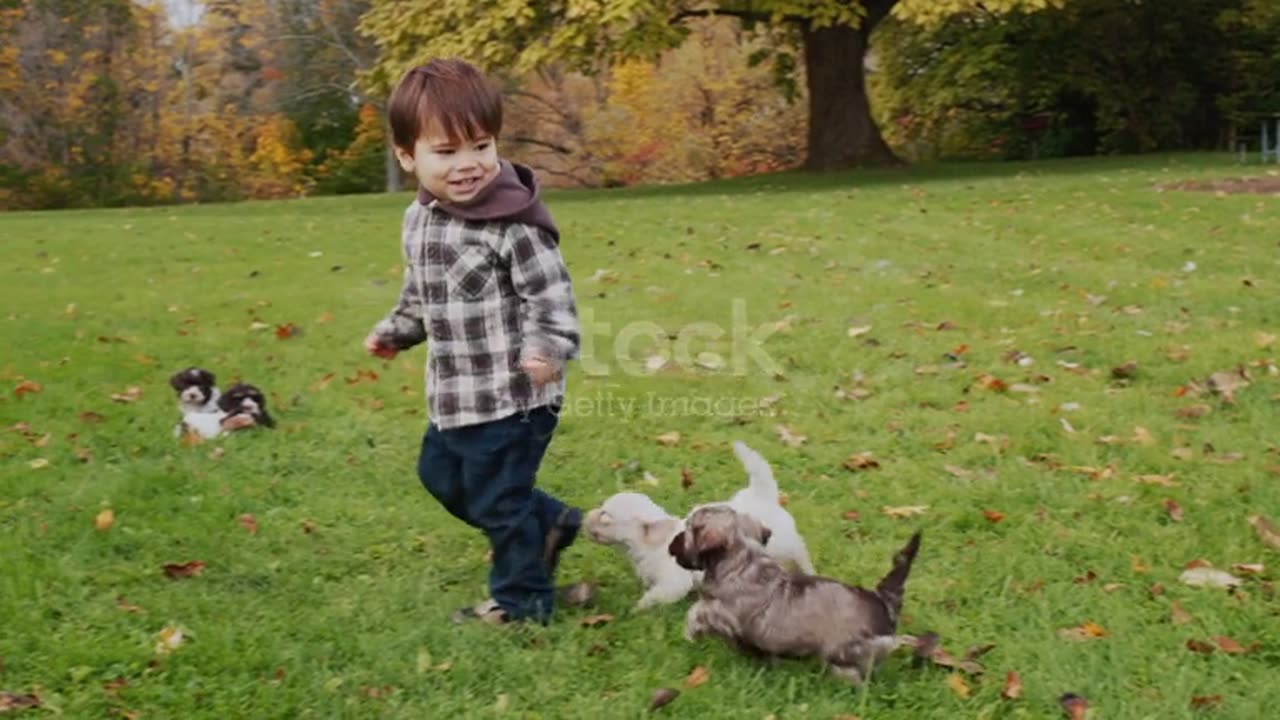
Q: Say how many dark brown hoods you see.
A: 1